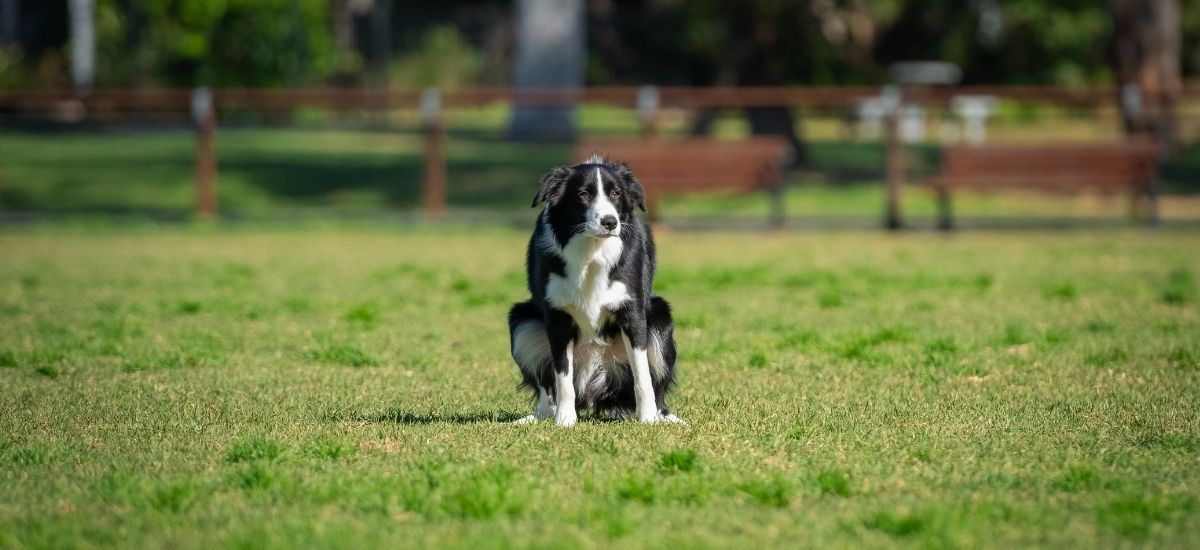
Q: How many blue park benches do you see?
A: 0